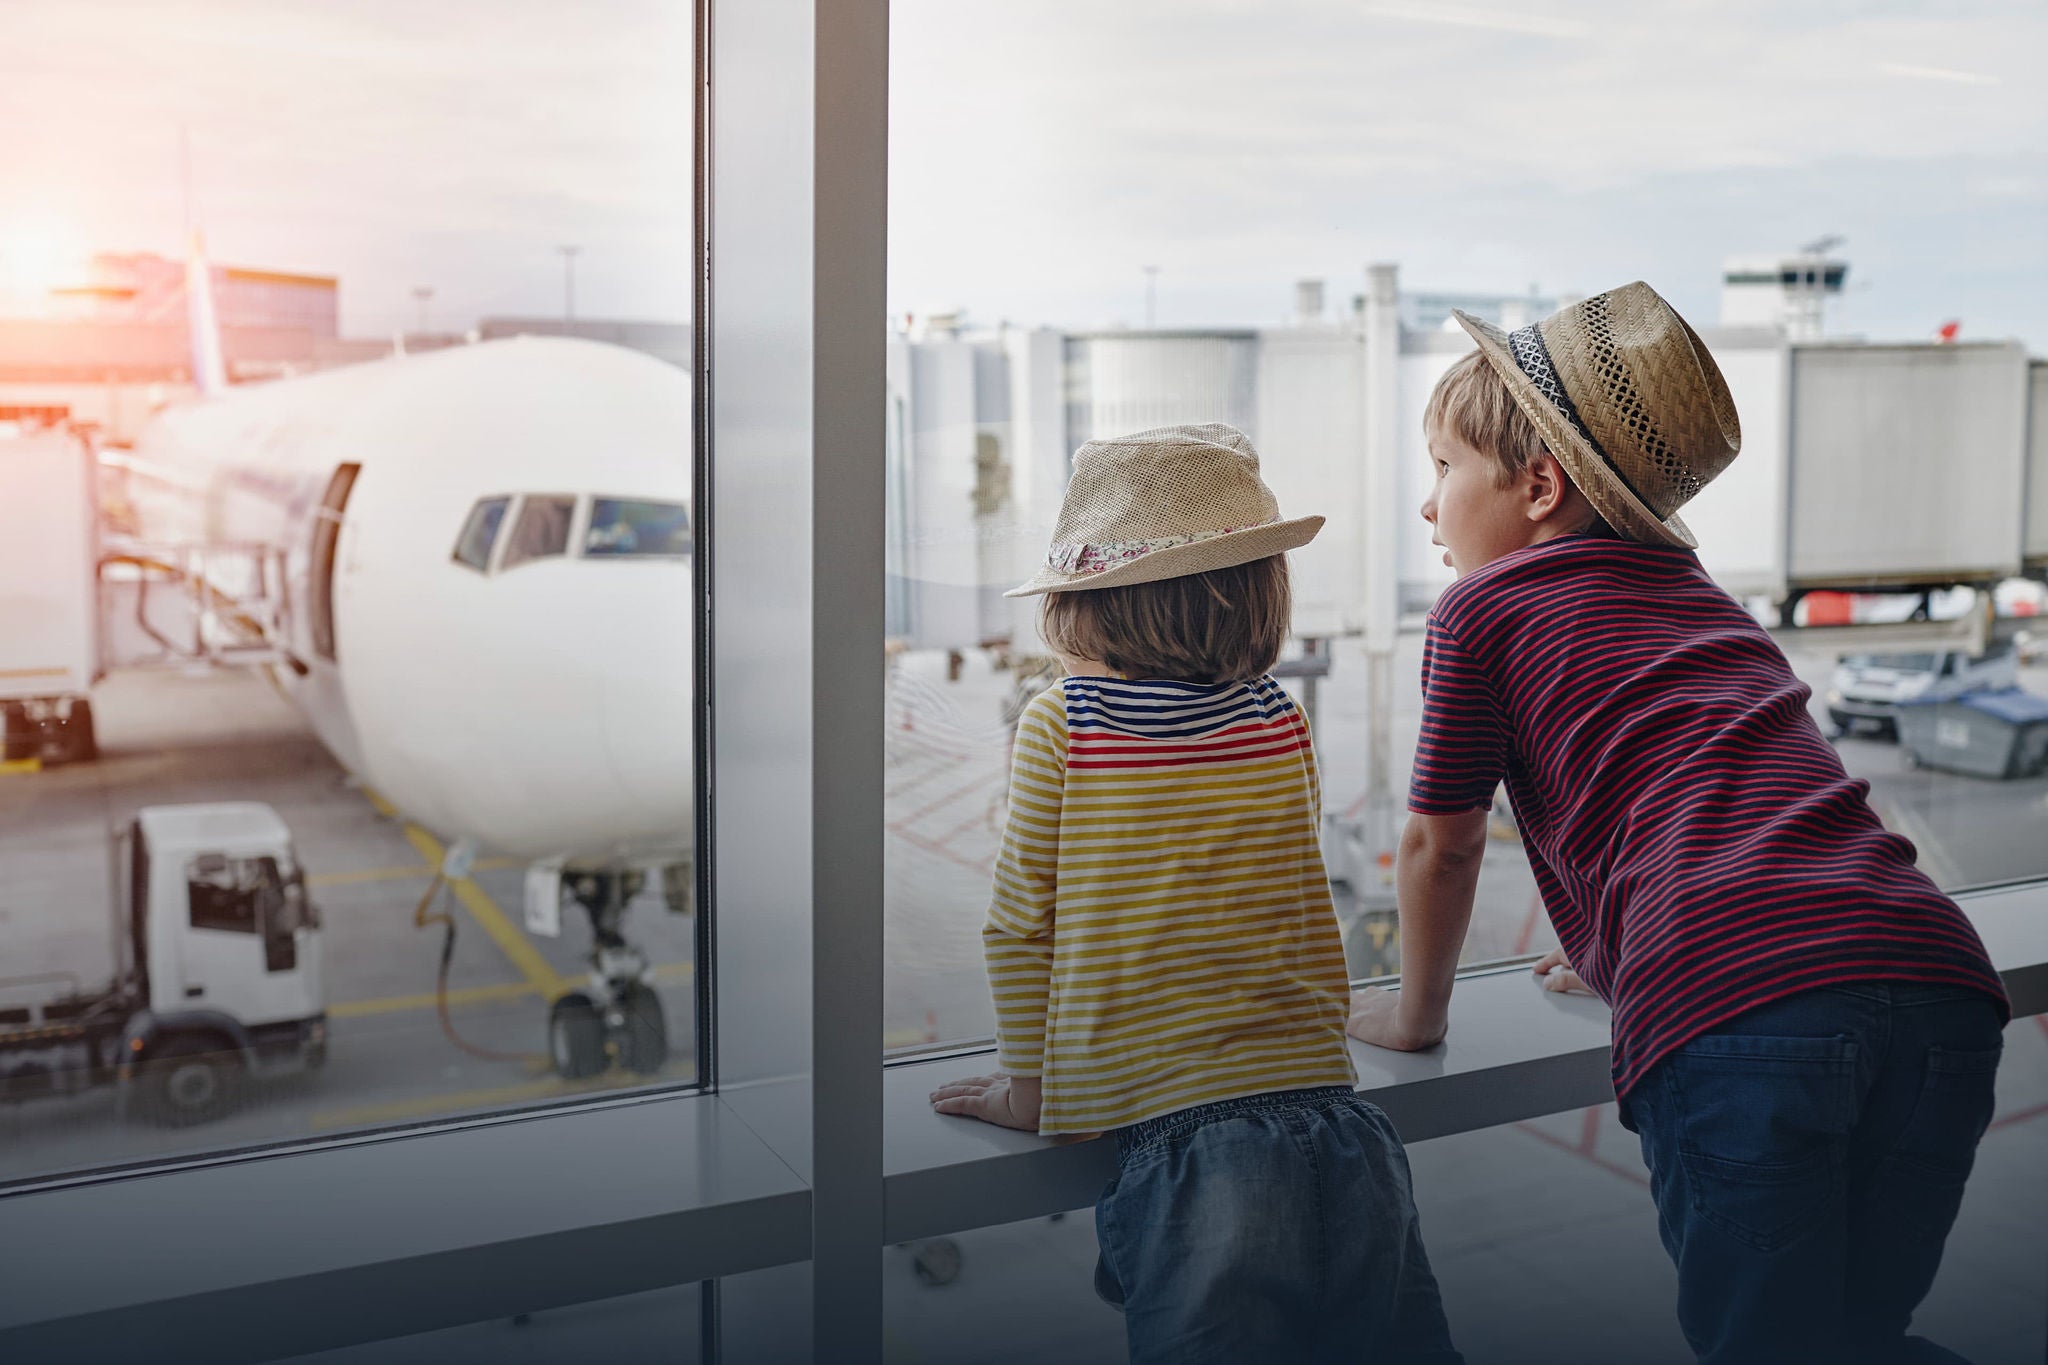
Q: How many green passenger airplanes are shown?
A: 0